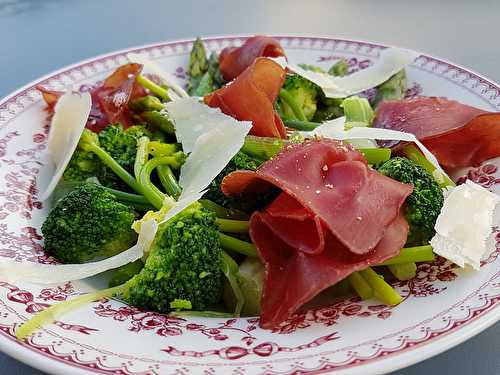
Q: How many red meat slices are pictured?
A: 5